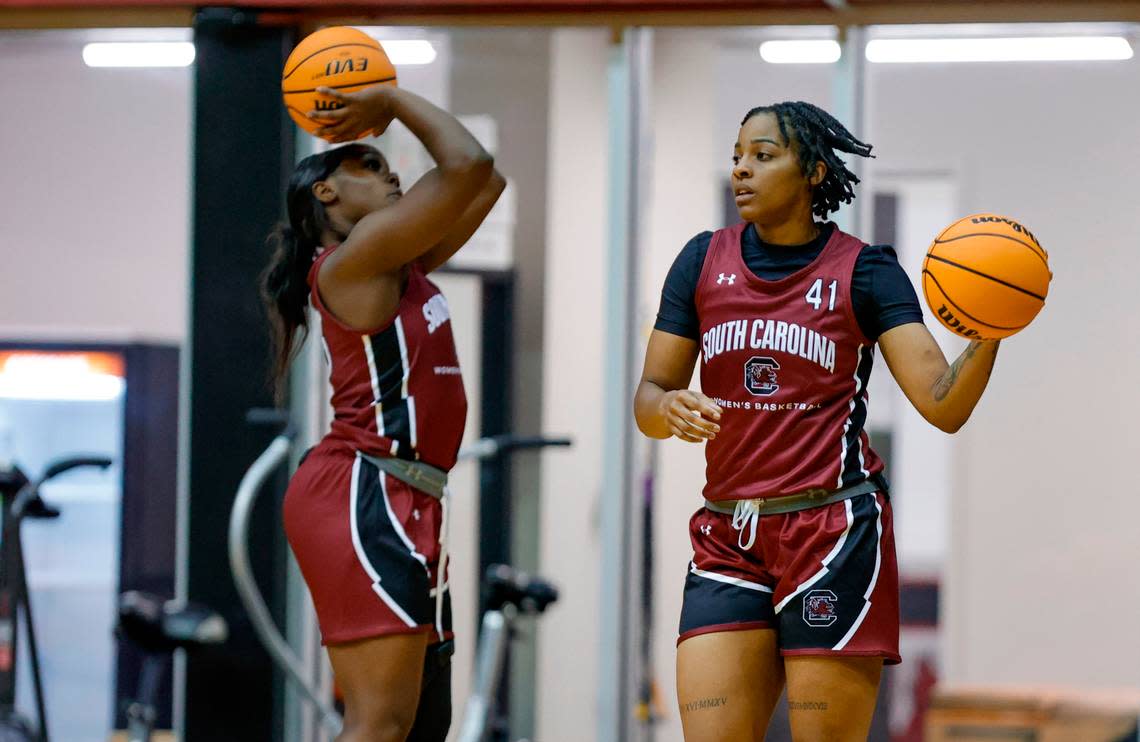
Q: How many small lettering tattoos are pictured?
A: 2